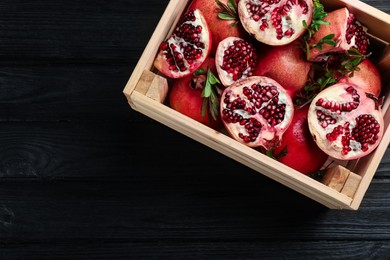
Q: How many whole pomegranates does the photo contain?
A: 5